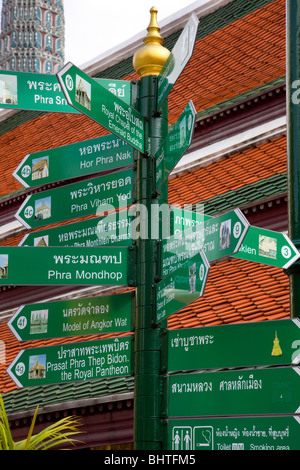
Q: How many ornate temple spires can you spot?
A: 1